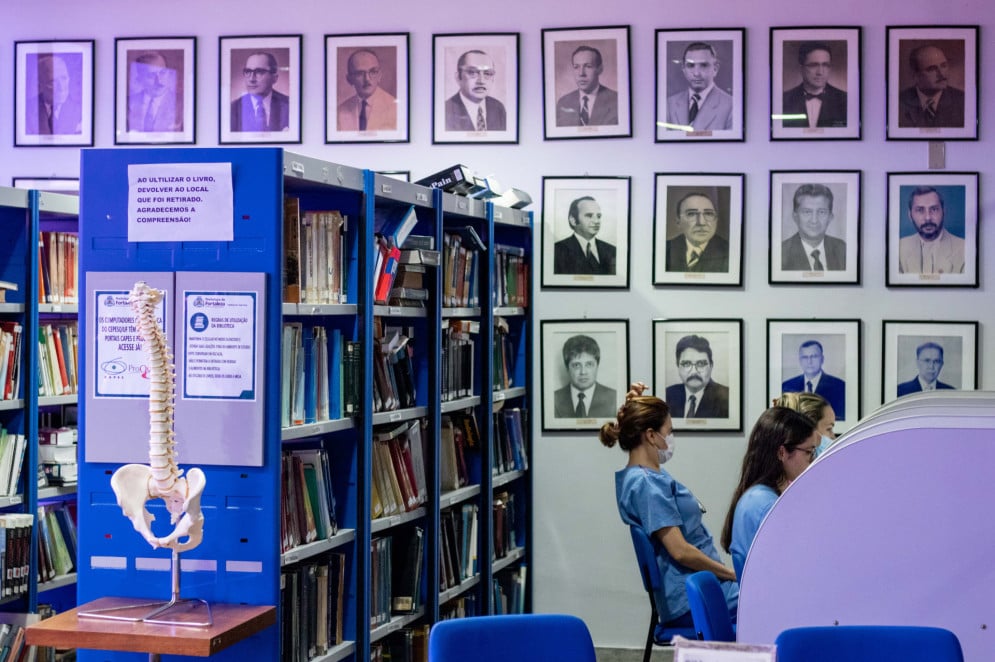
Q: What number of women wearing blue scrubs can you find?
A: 2